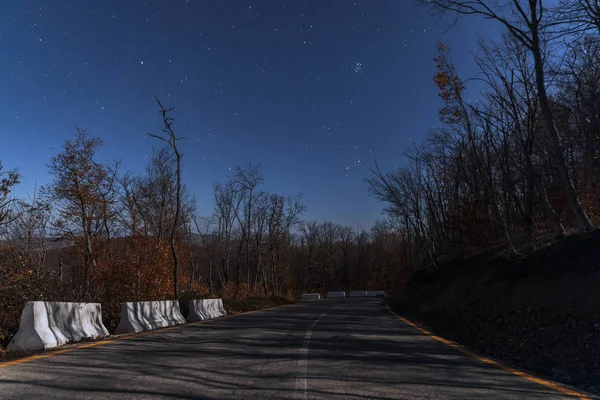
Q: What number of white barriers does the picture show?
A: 7